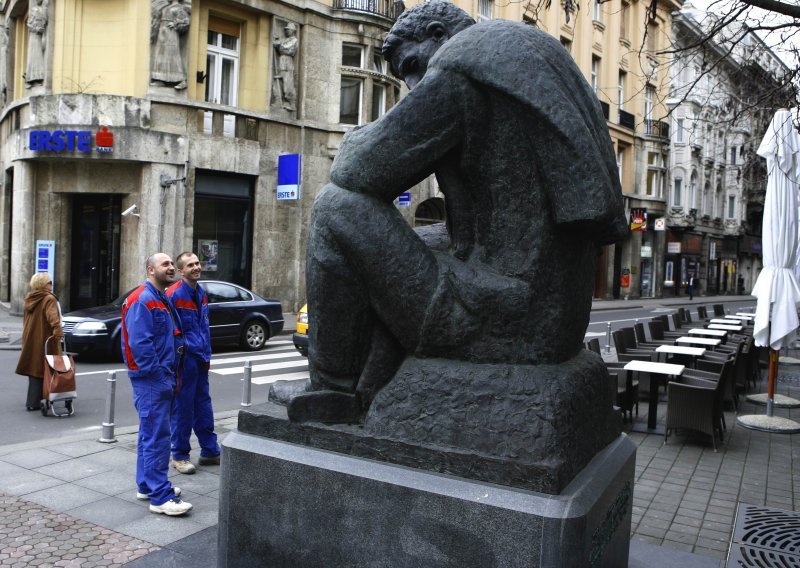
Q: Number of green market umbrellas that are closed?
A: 0